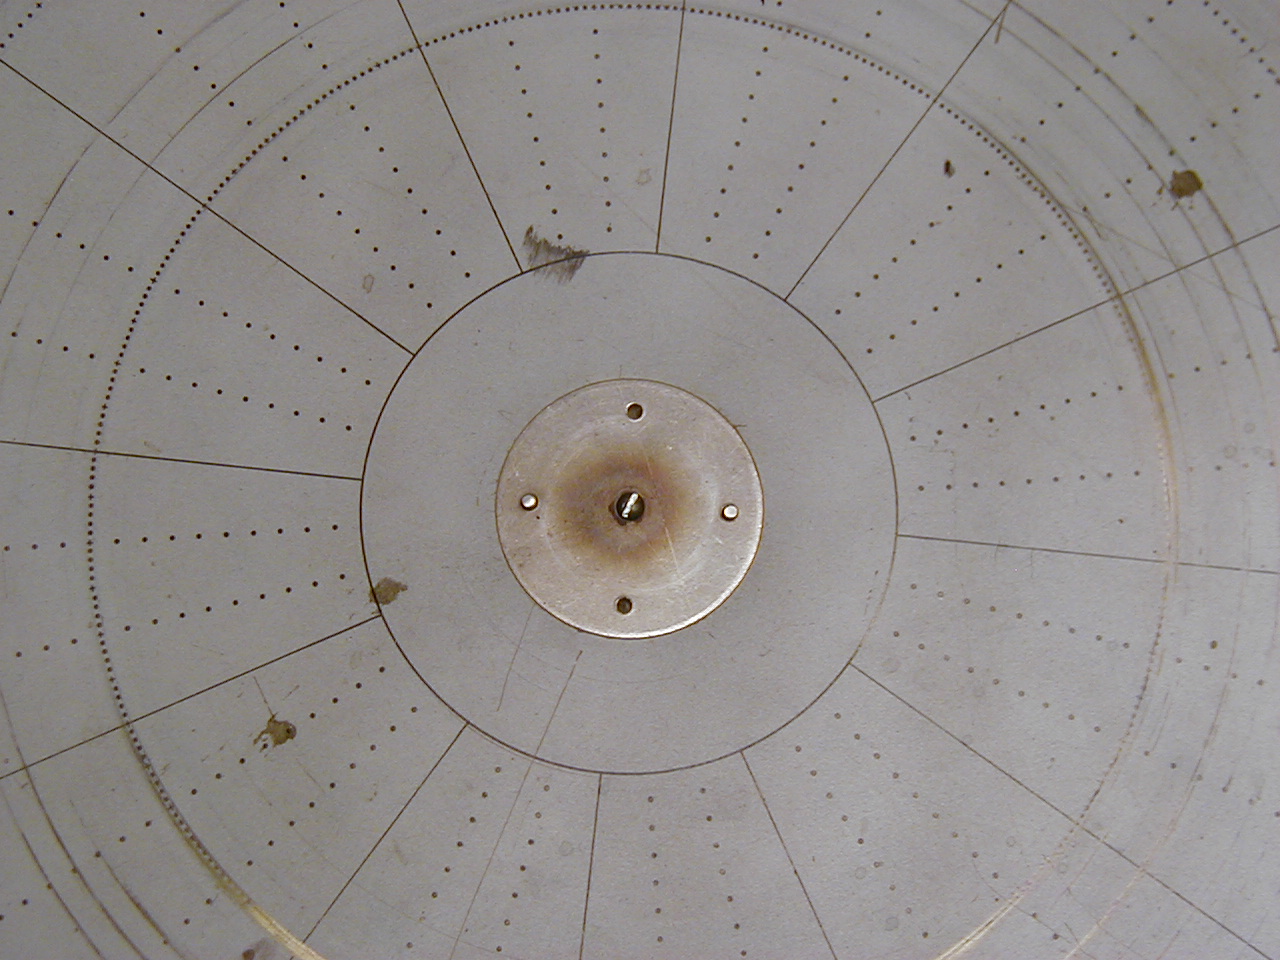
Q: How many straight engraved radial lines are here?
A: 12